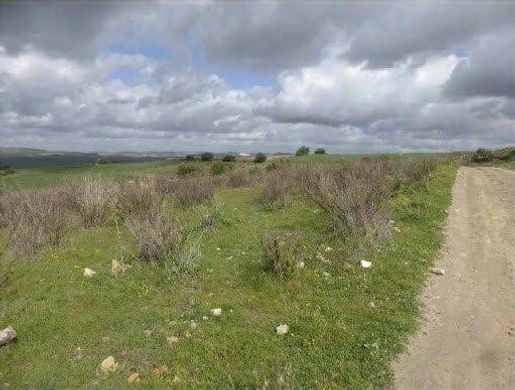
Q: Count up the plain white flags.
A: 0